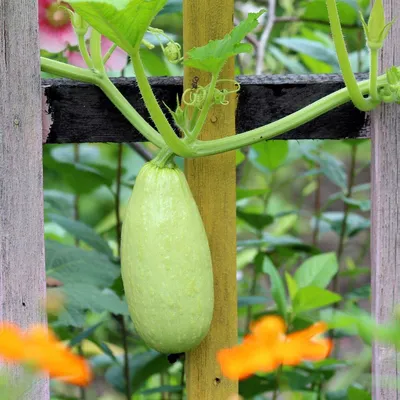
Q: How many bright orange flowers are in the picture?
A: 2